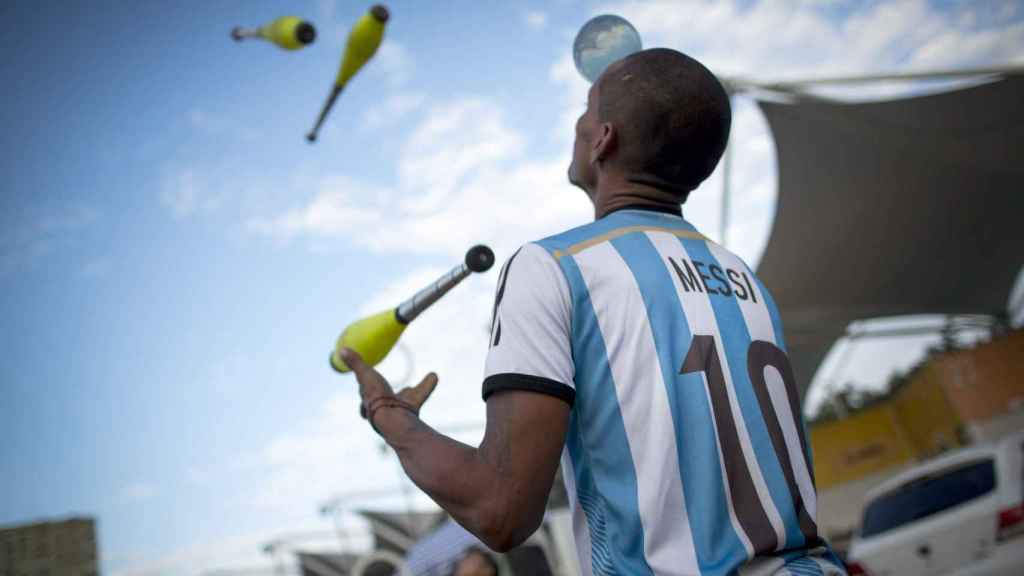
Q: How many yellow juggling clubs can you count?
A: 3